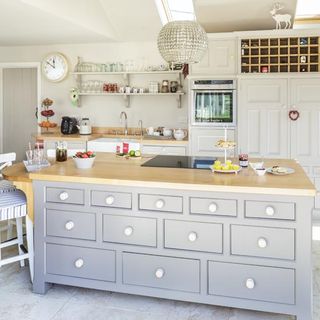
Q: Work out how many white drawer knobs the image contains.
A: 12